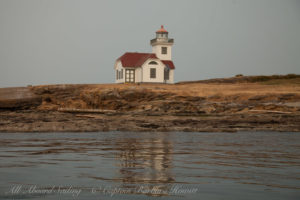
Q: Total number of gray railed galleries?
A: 1